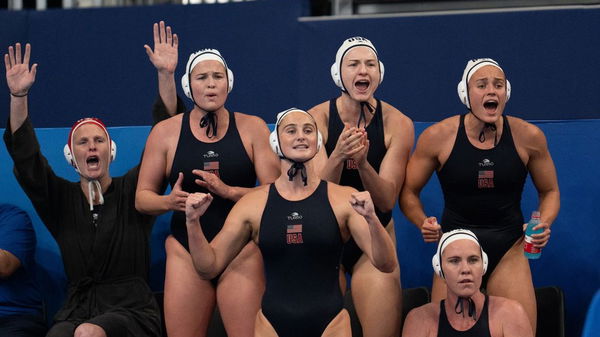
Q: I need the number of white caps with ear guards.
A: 5